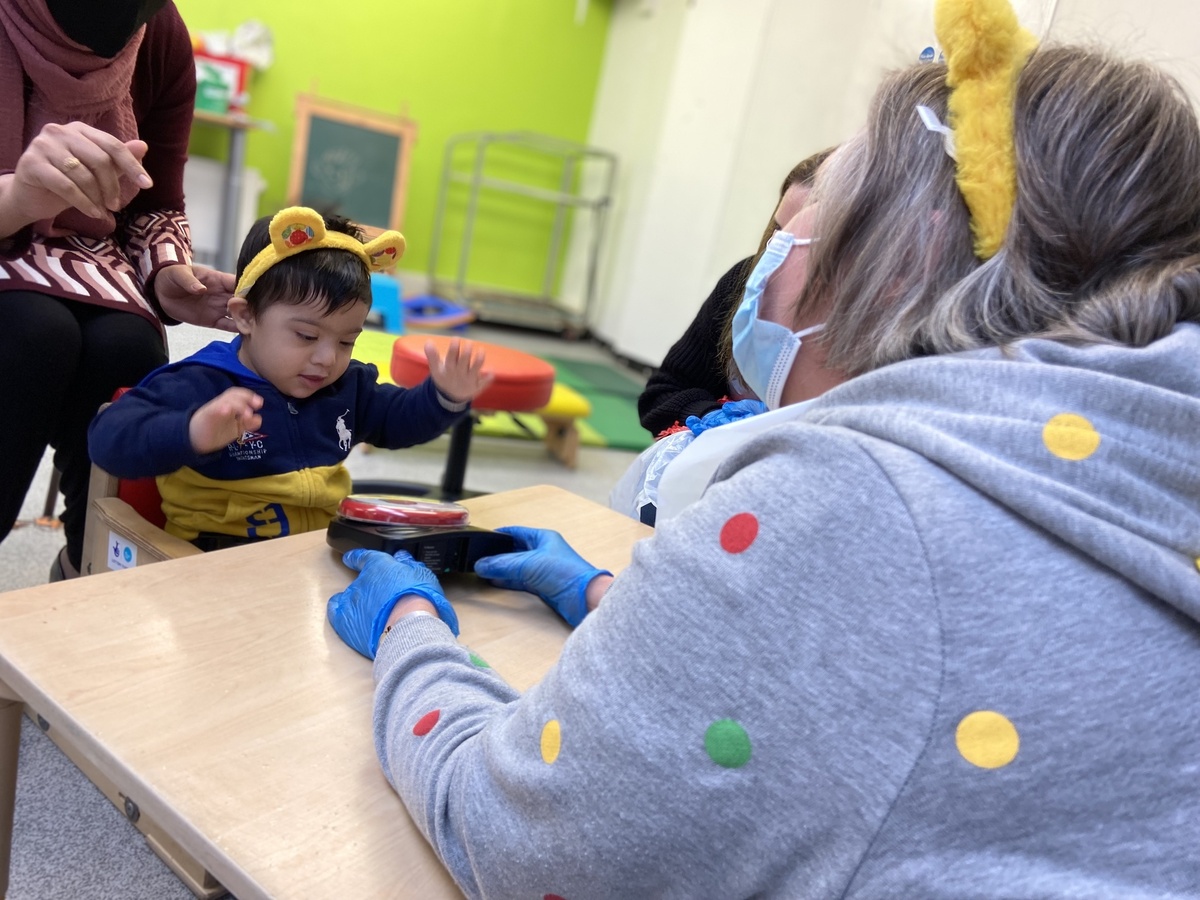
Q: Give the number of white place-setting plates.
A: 0